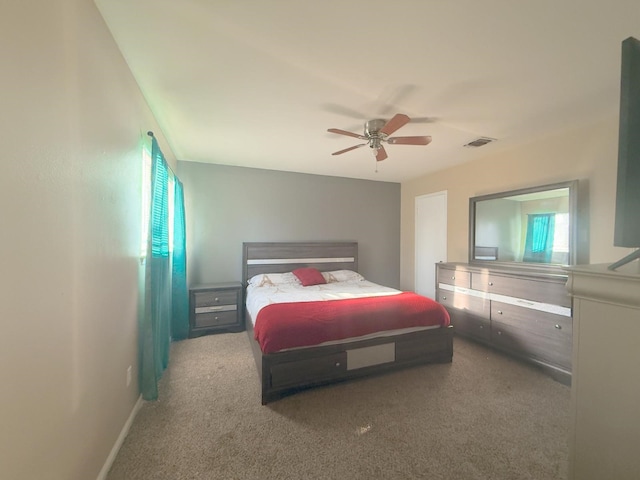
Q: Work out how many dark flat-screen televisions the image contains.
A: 1